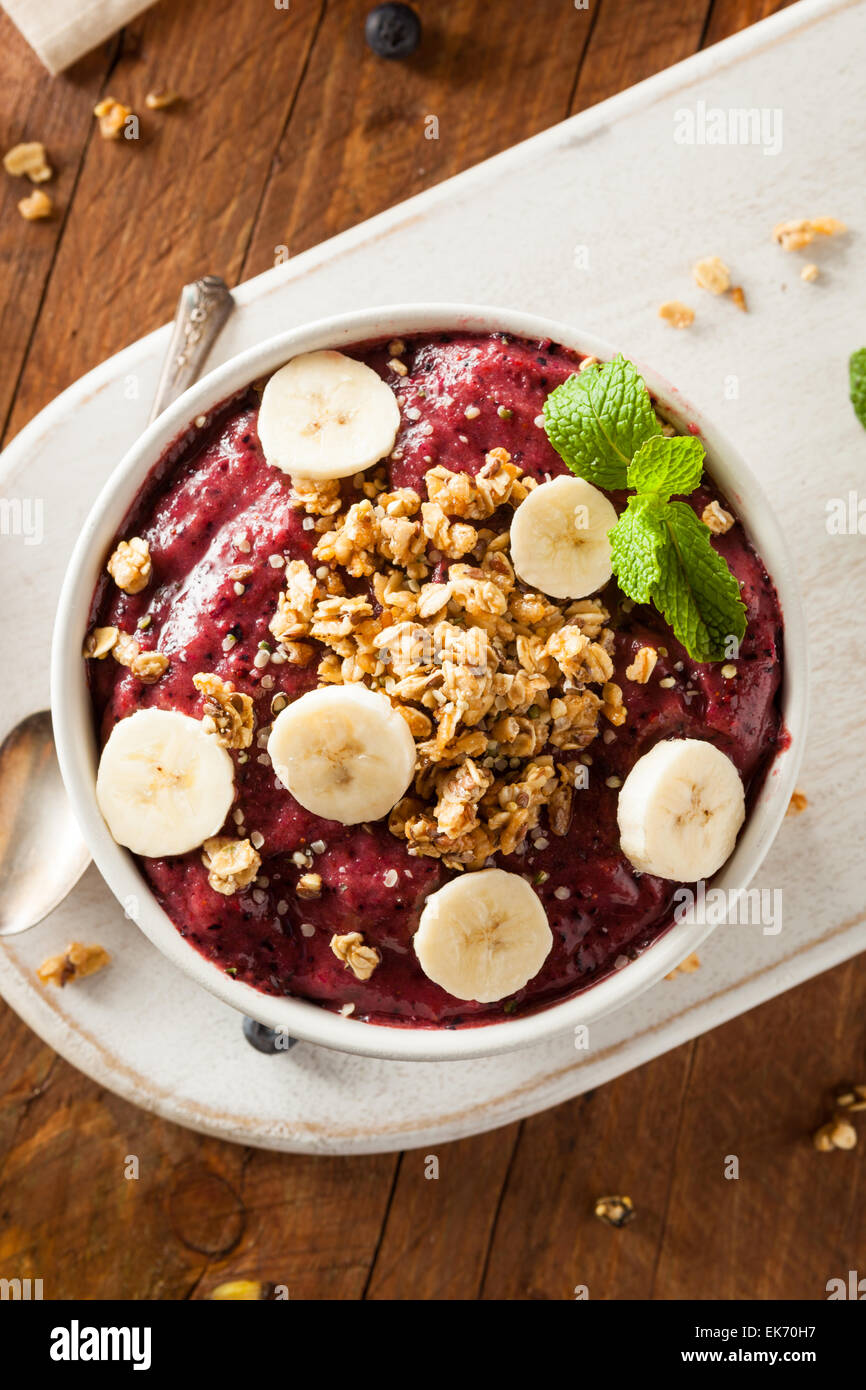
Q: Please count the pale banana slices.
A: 6